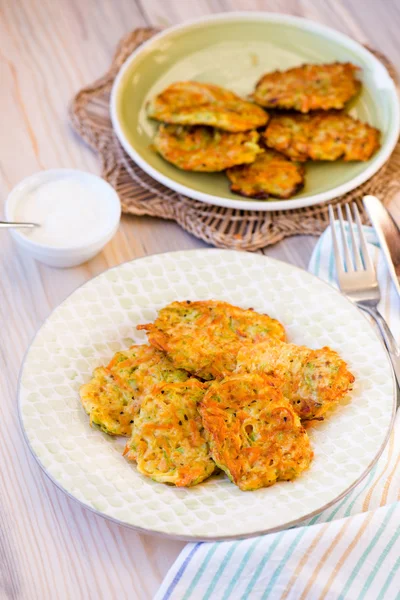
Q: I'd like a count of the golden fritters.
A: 10